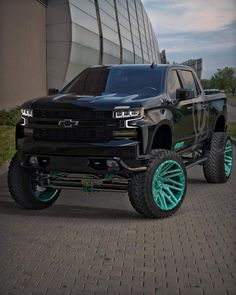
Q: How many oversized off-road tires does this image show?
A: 3